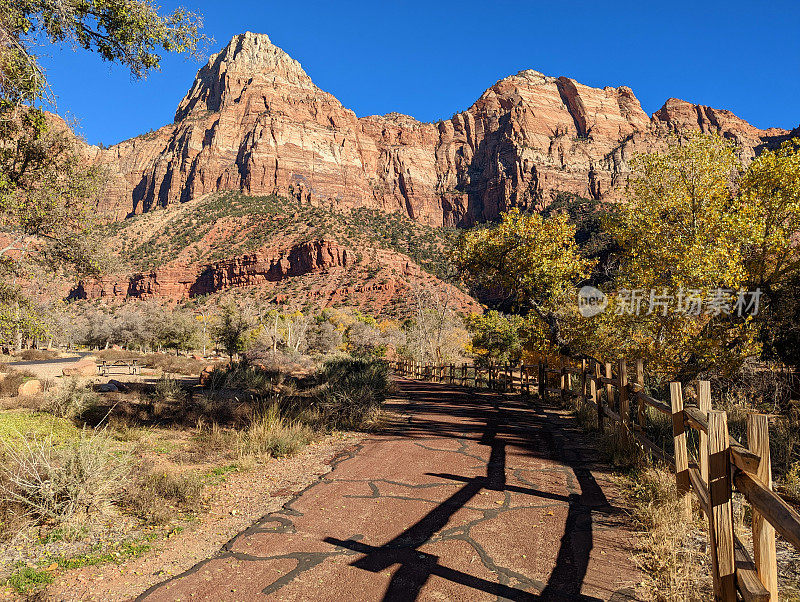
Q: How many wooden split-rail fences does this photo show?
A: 1